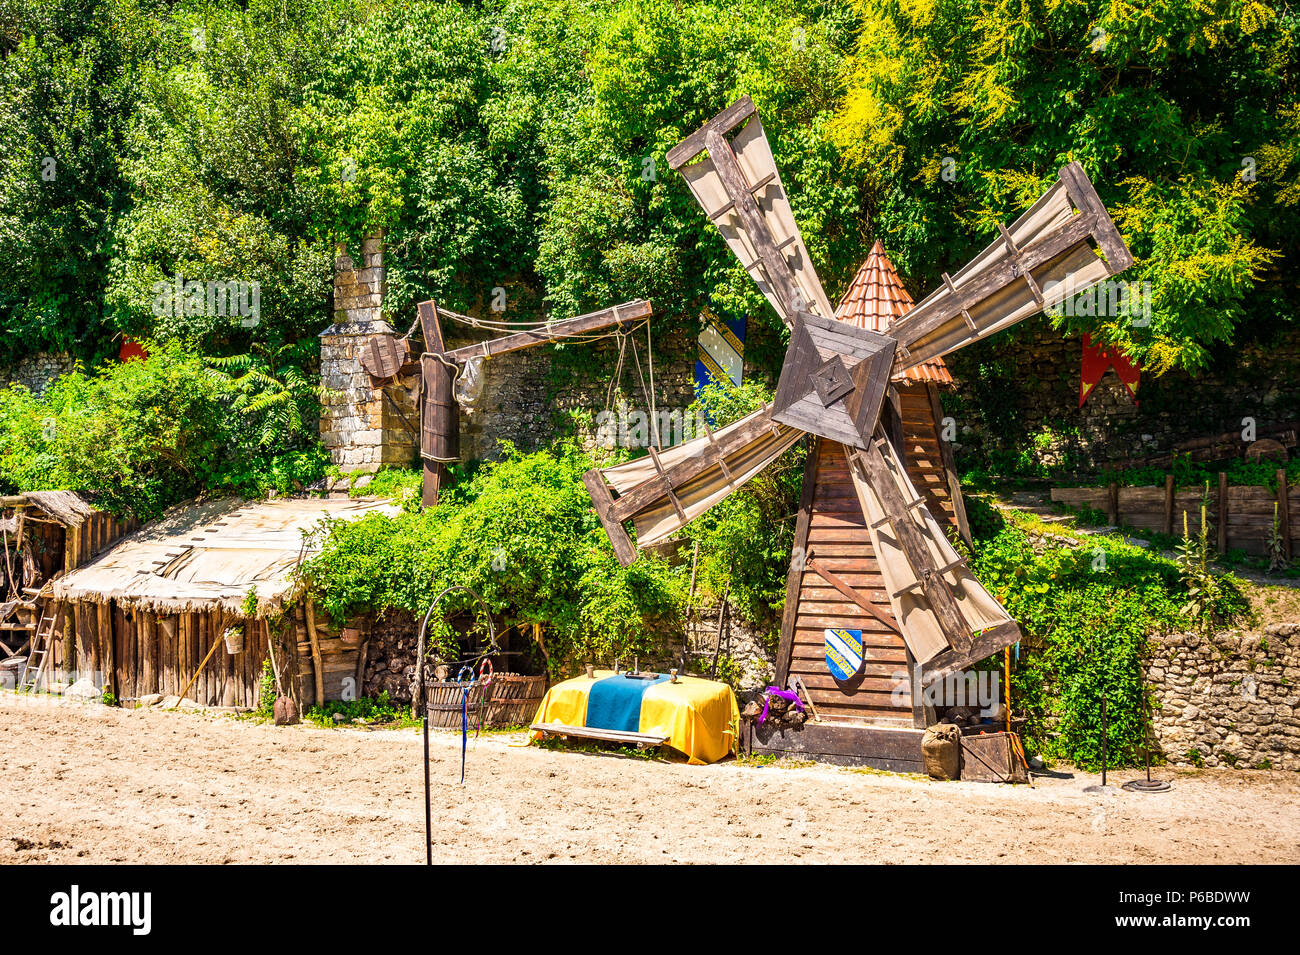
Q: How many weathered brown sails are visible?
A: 4